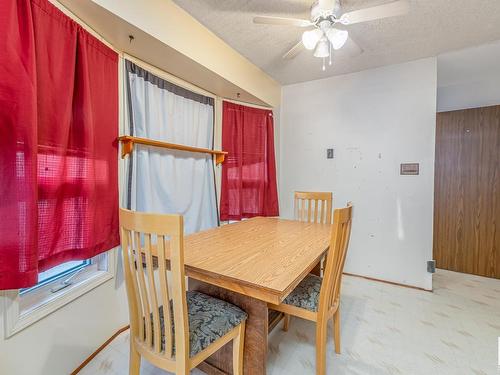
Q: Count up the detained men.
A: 0